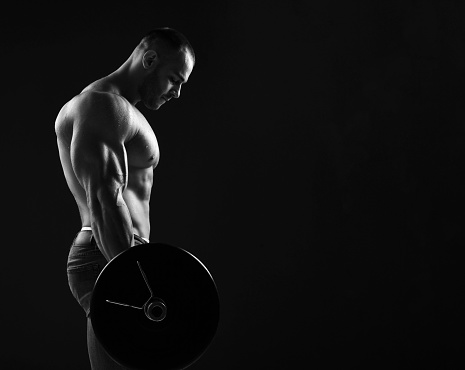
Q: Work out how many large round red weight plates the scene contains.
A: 0